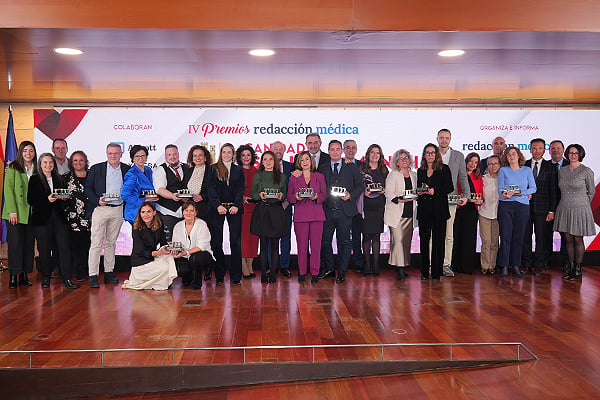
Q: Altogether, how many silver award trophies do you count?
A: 14